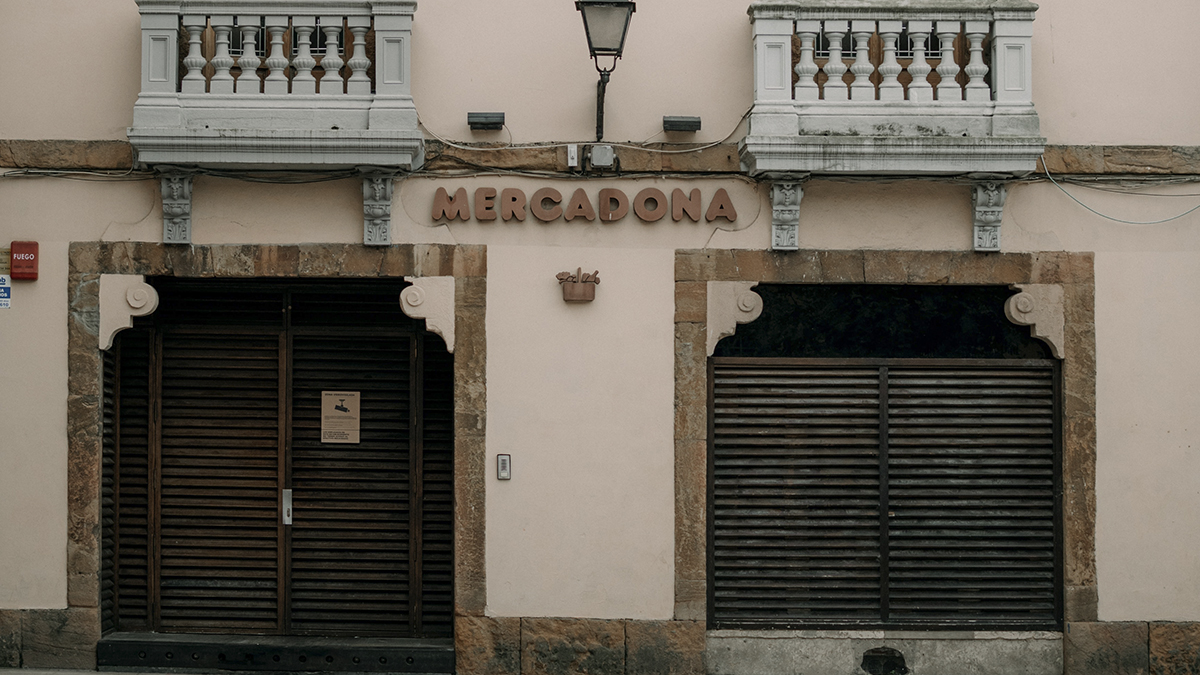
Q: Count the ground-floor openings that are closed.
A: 2